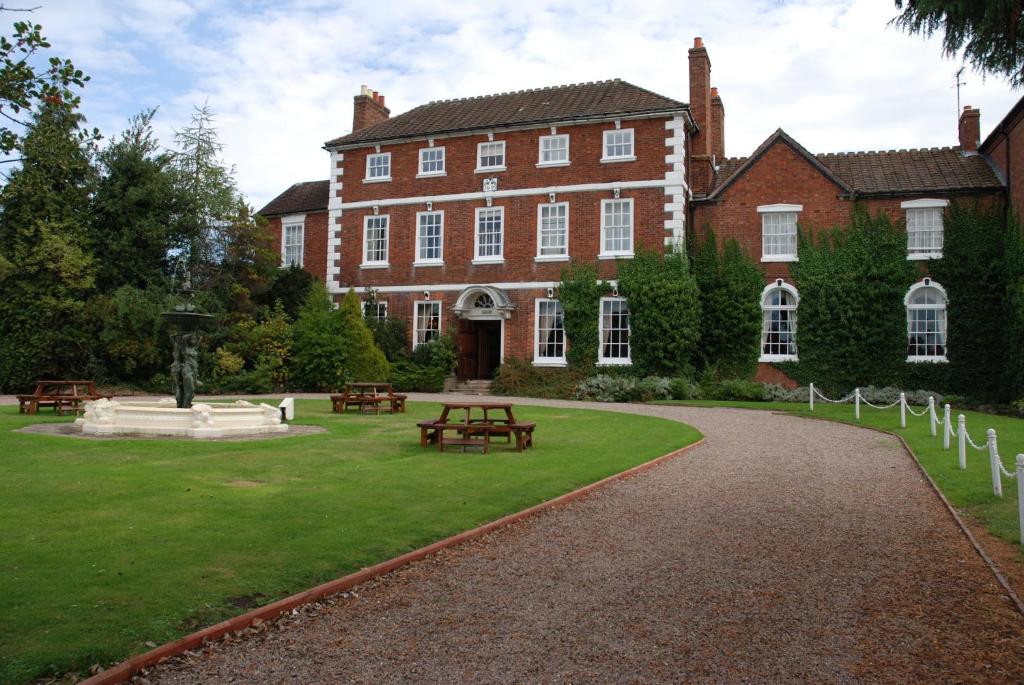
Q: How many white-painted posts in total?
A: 8